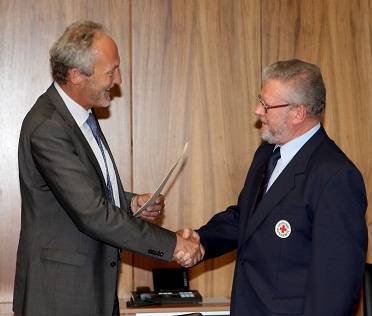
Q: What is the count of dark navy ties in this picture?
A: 1